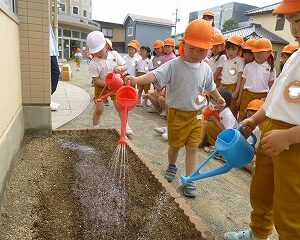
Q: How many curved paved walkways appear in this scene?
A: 1